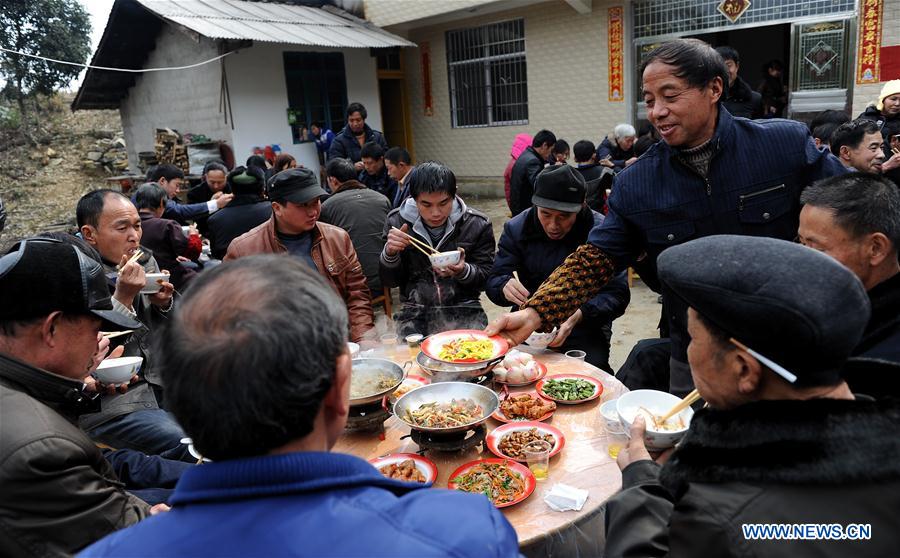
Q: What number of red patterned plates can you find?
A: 8